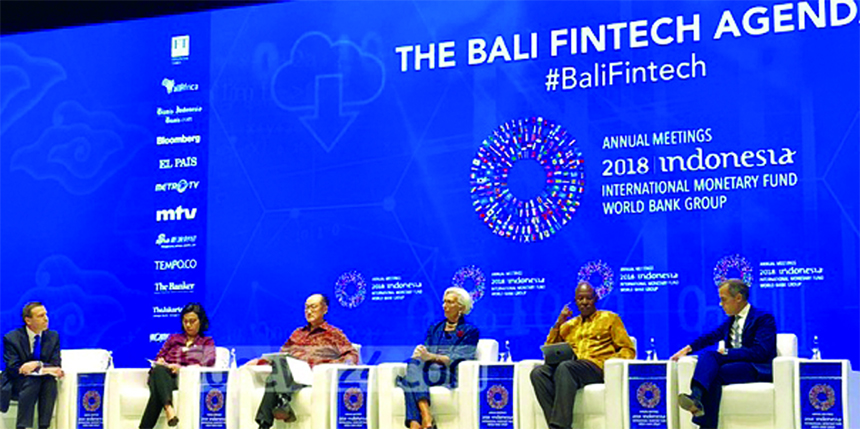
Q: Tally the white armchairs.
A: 6